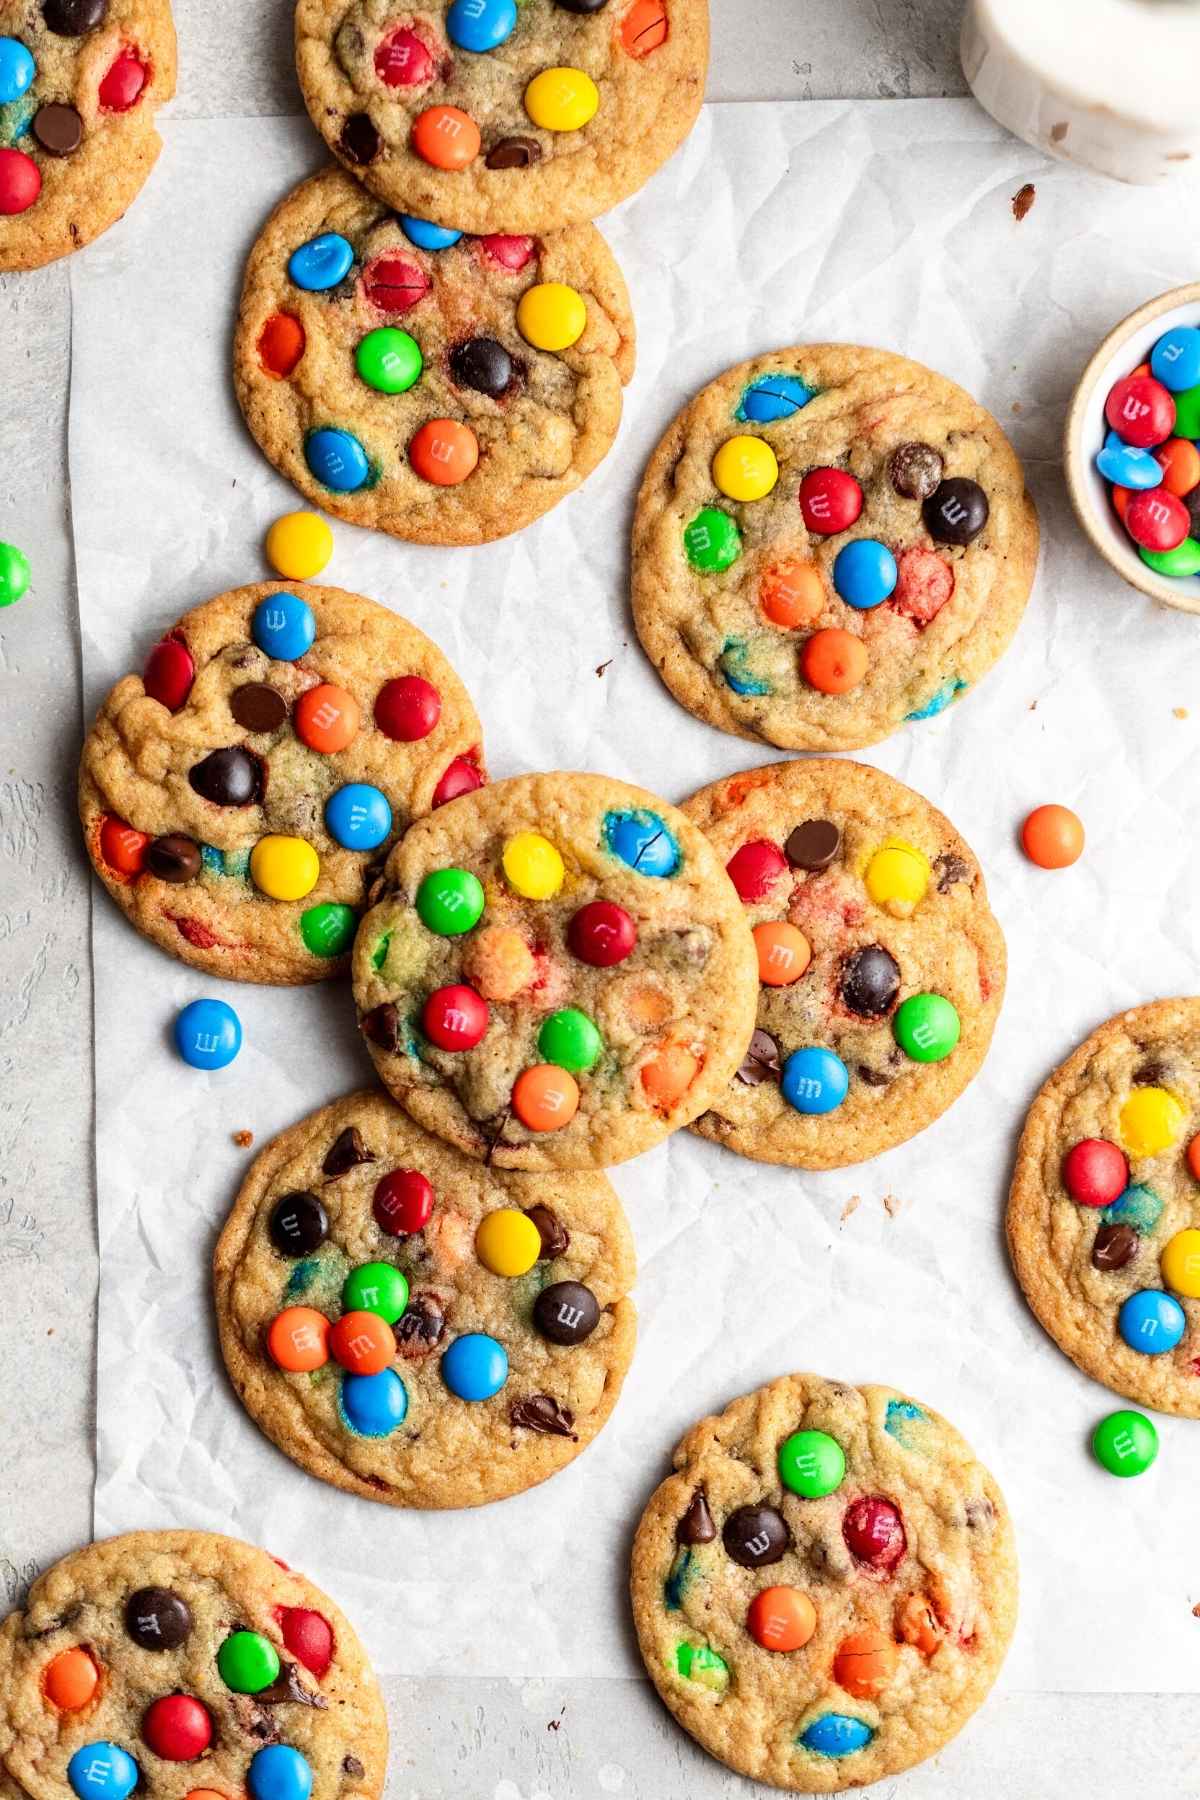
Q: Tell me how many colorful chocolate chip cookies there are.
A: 11